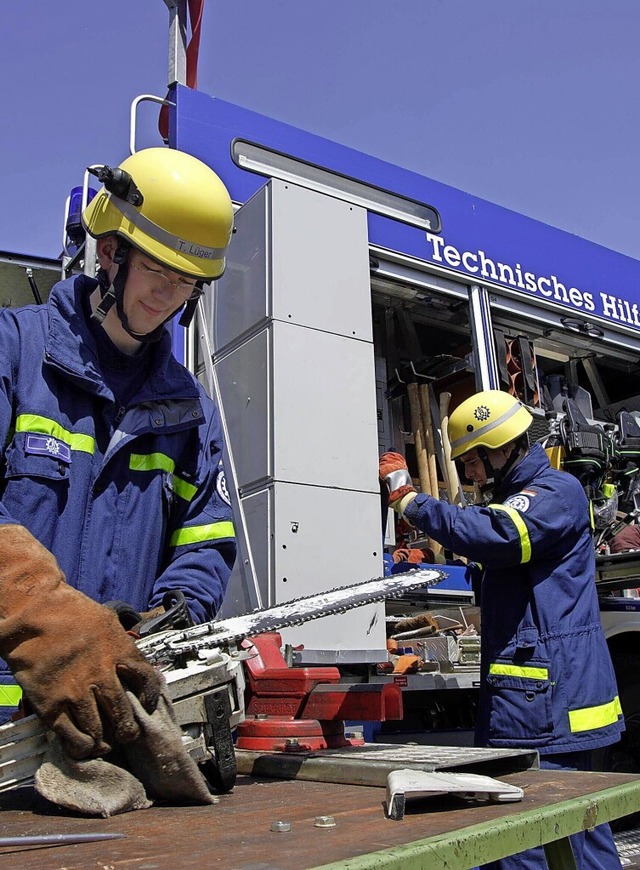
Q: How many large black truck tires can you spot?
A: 1